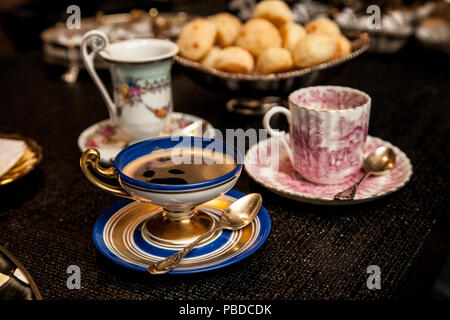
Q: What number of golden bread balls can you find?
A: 11